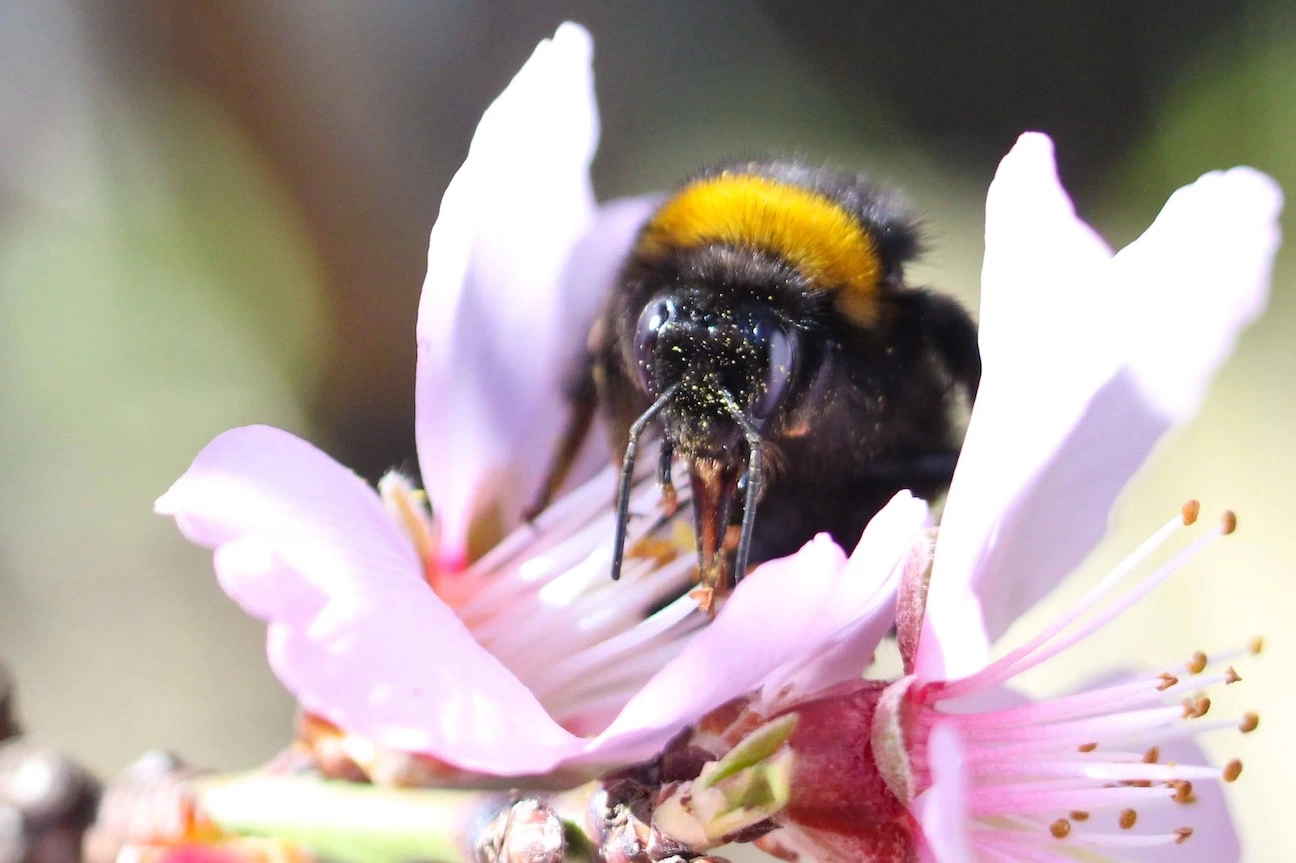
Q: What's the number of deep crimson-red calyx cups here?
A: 1